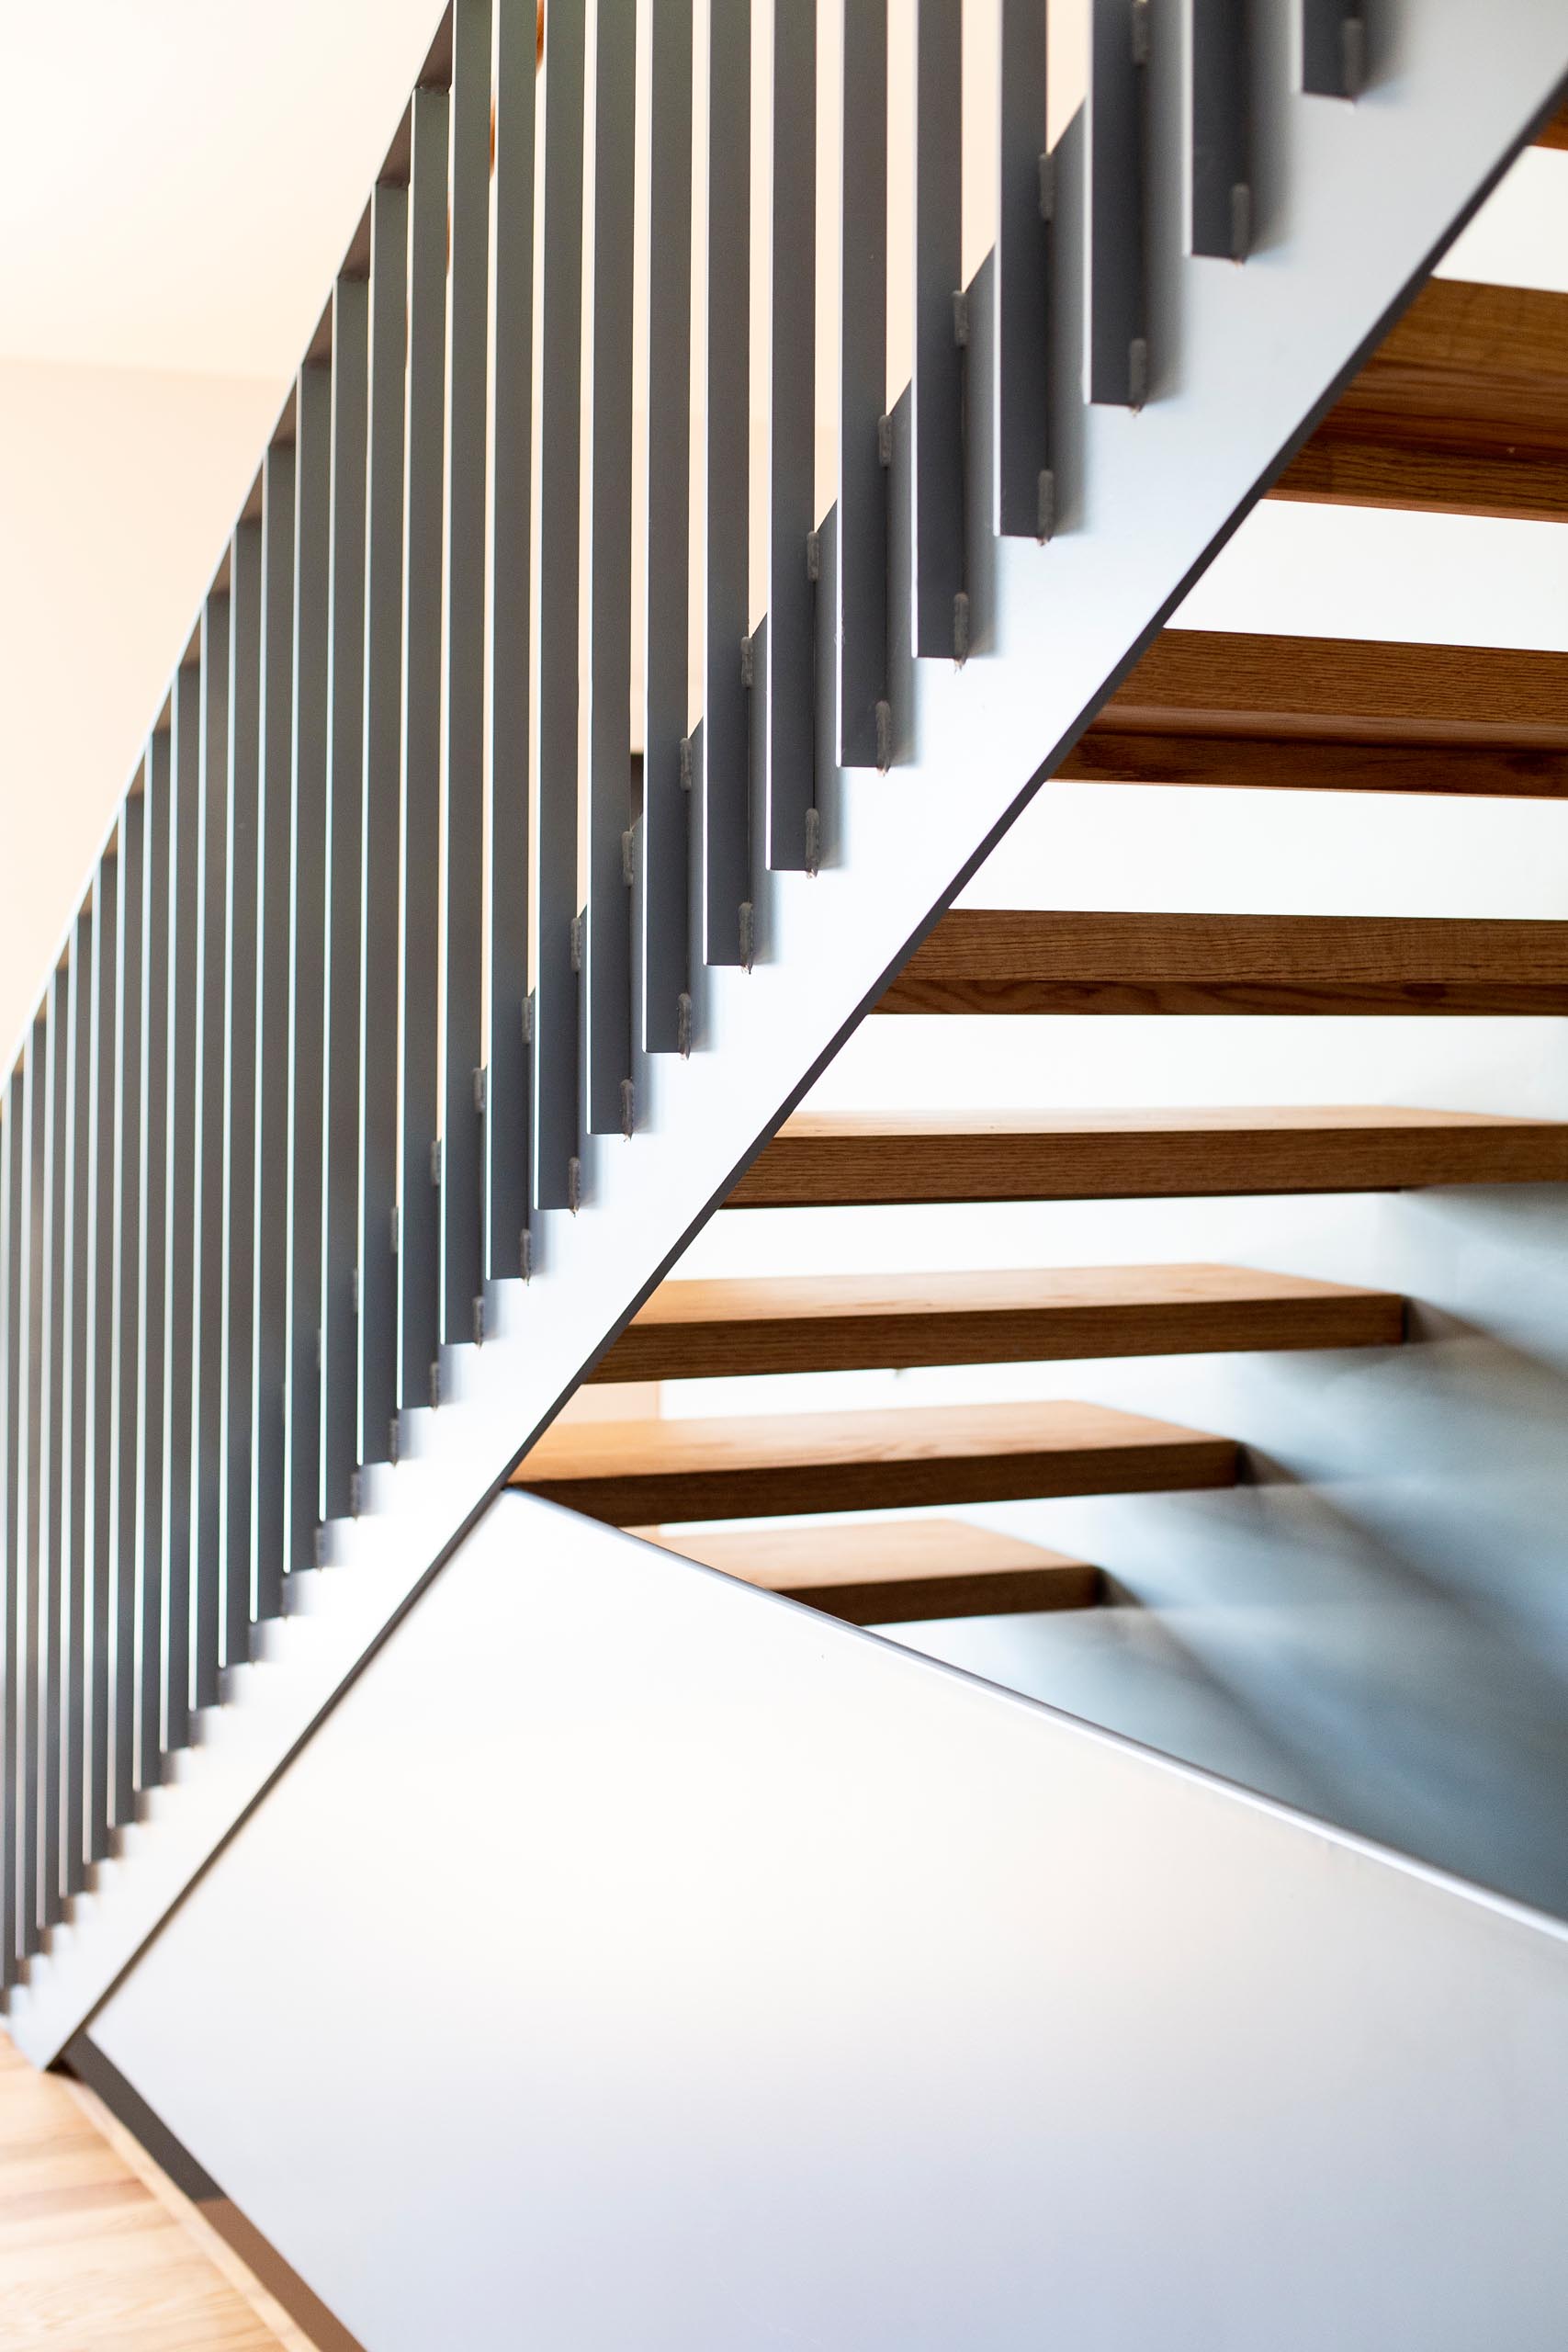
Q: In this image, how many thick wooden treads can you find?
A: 8